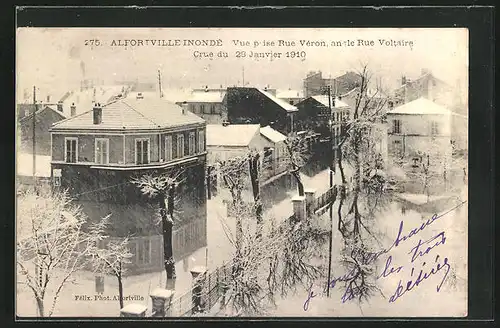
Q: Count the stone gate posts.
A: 5